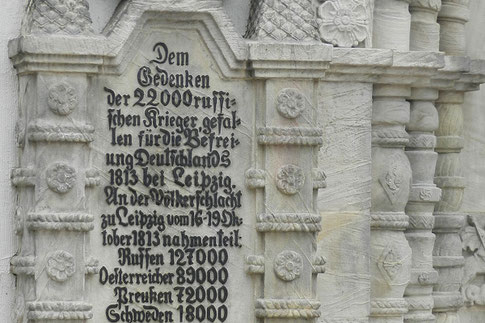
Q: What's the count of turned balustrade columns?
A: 3